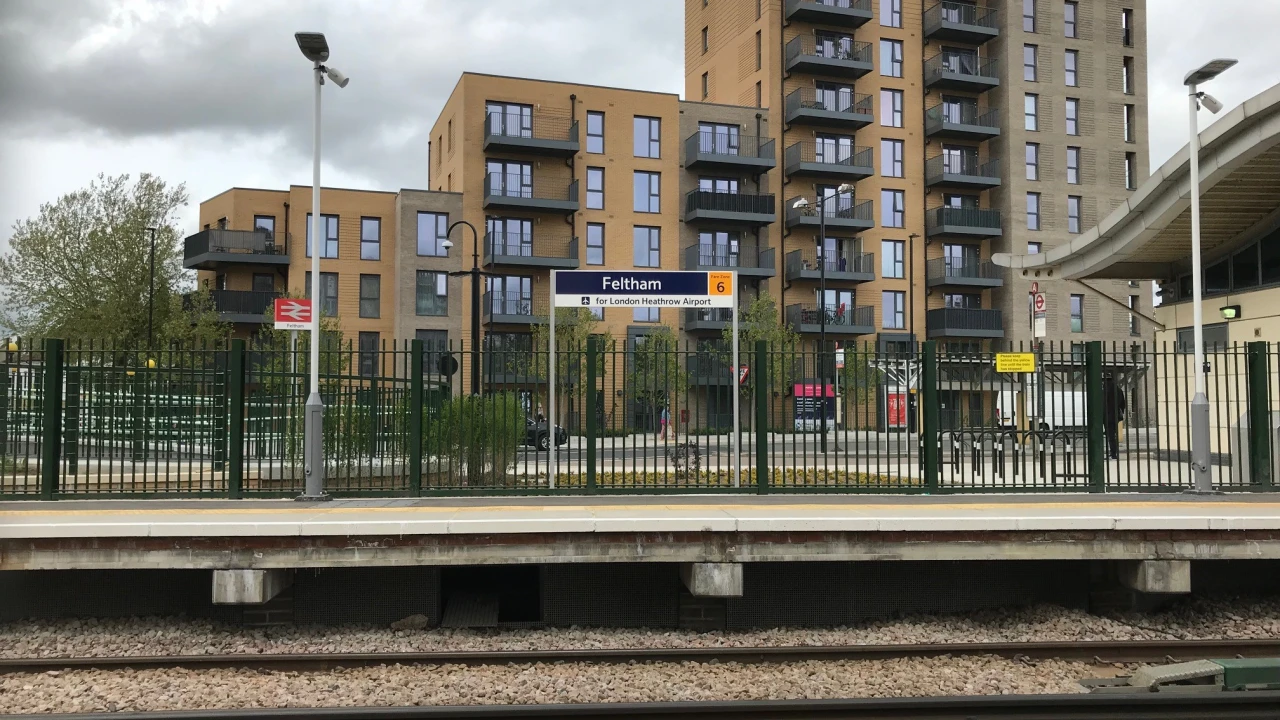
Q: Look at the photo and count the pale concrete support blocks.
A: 3